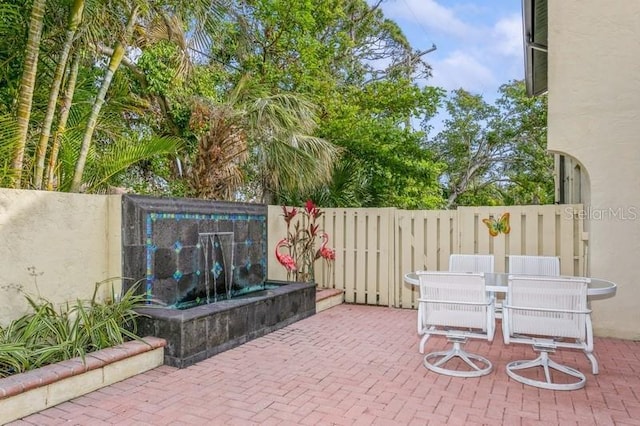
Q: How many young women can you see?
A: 0